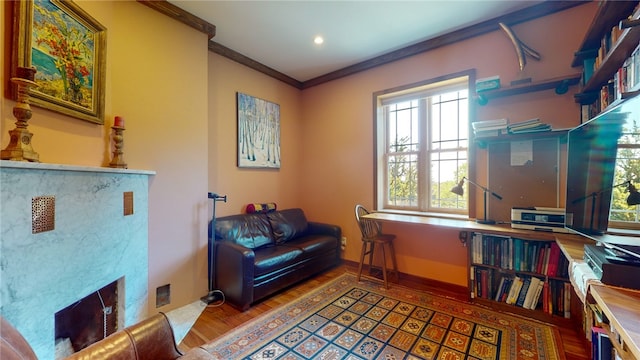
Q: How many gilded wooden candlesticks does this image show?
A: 2